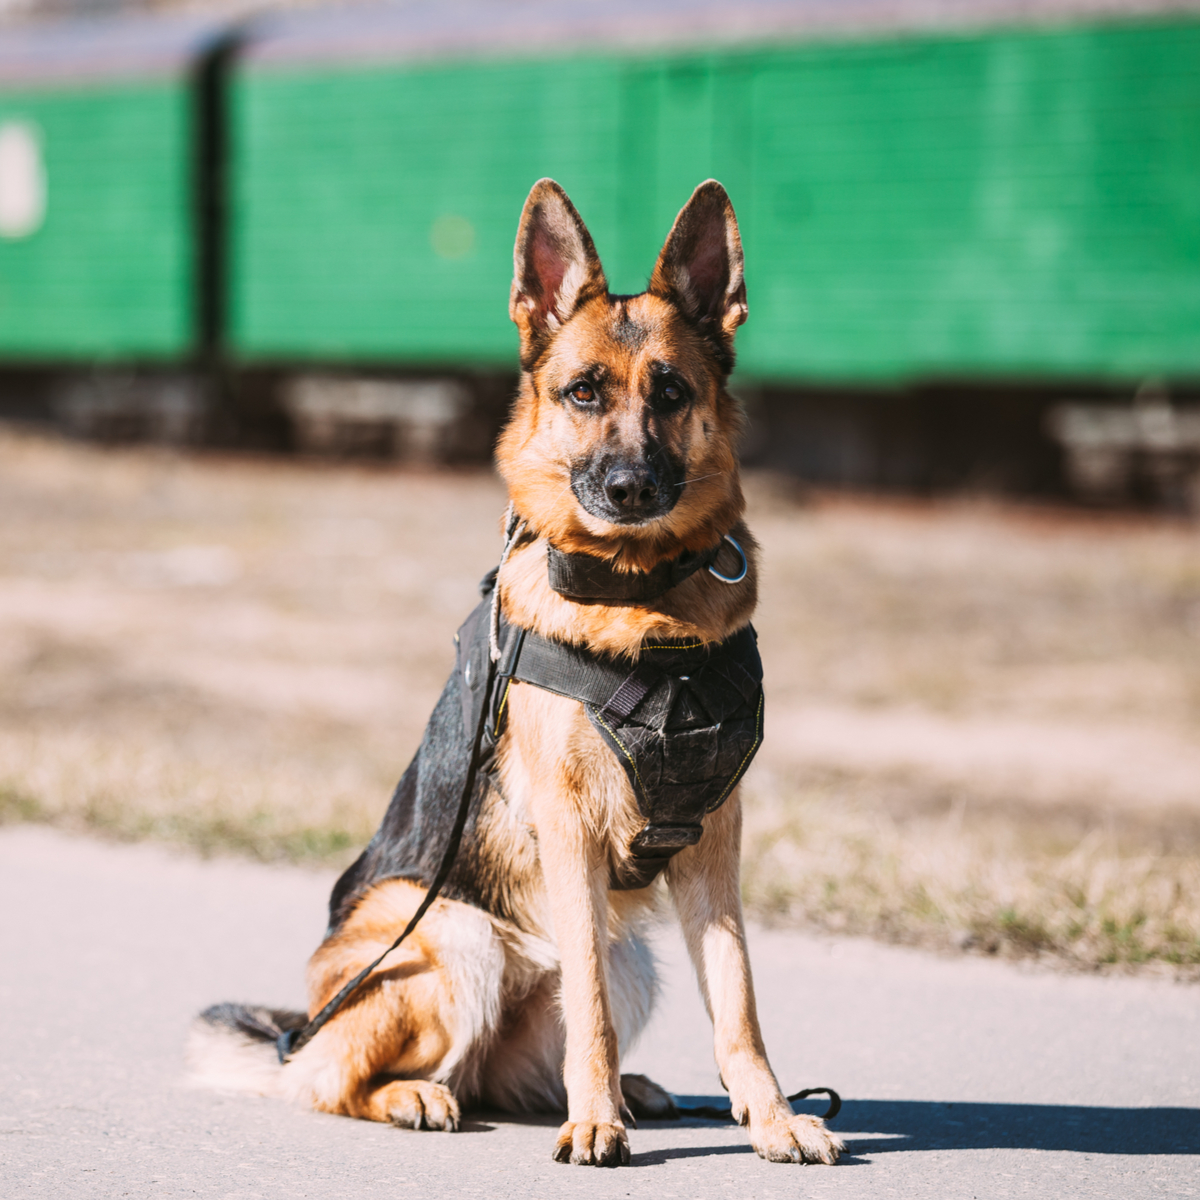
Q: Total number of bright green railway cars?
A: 2